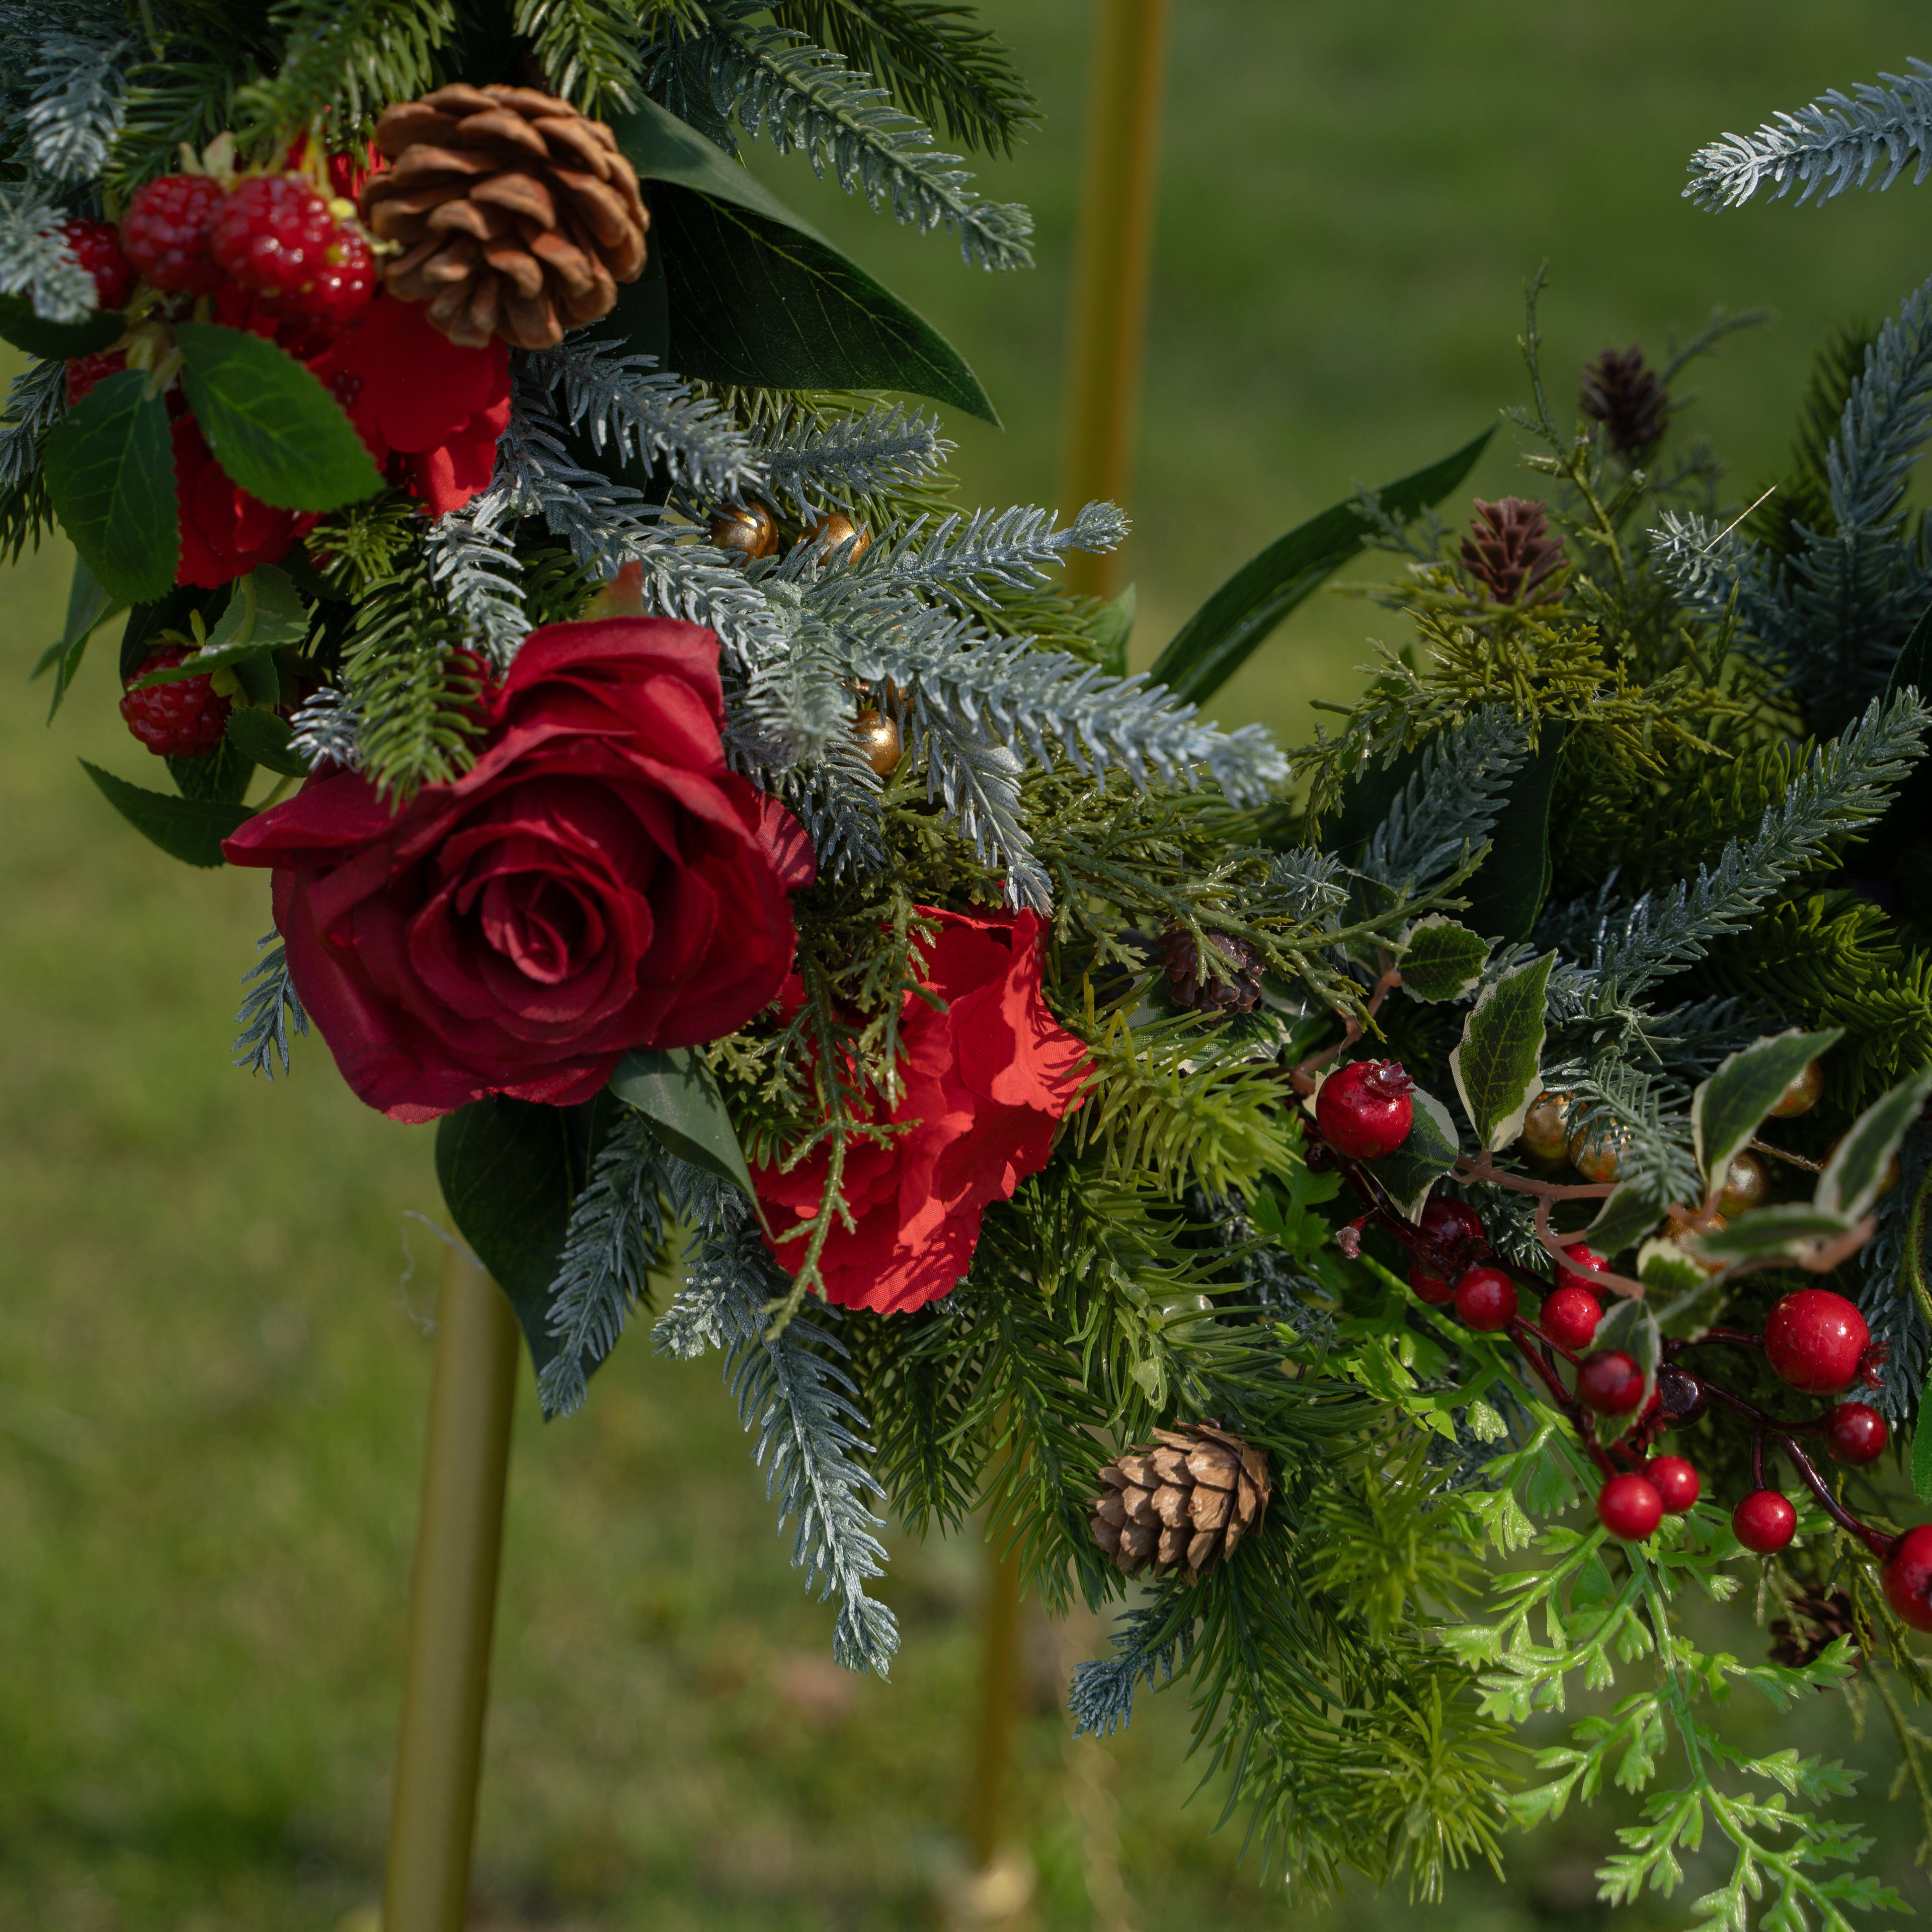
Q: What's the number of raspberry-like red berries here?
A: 6